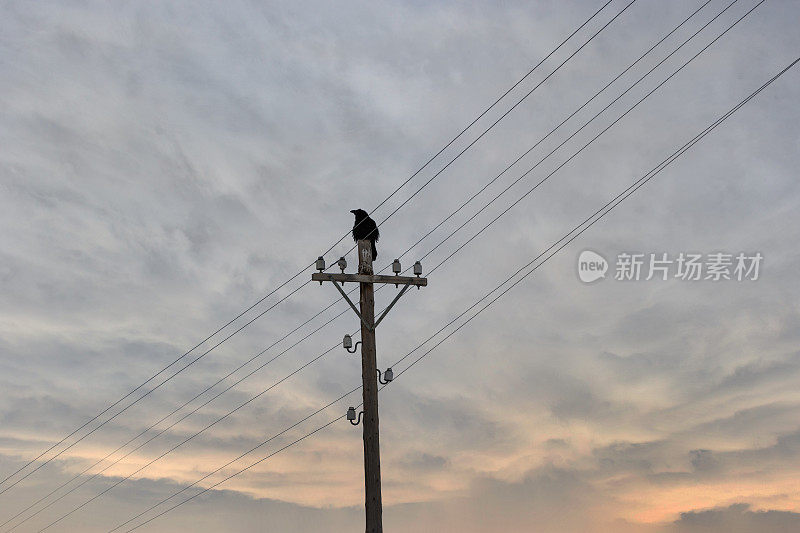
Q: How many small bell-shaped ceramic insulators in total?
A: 7